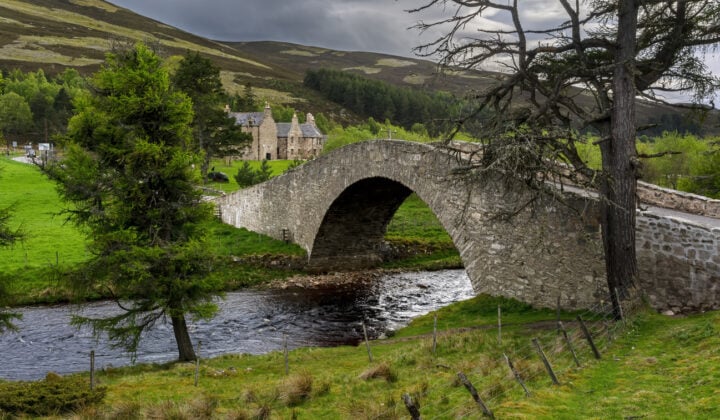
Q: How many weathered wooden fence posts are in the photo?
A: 14